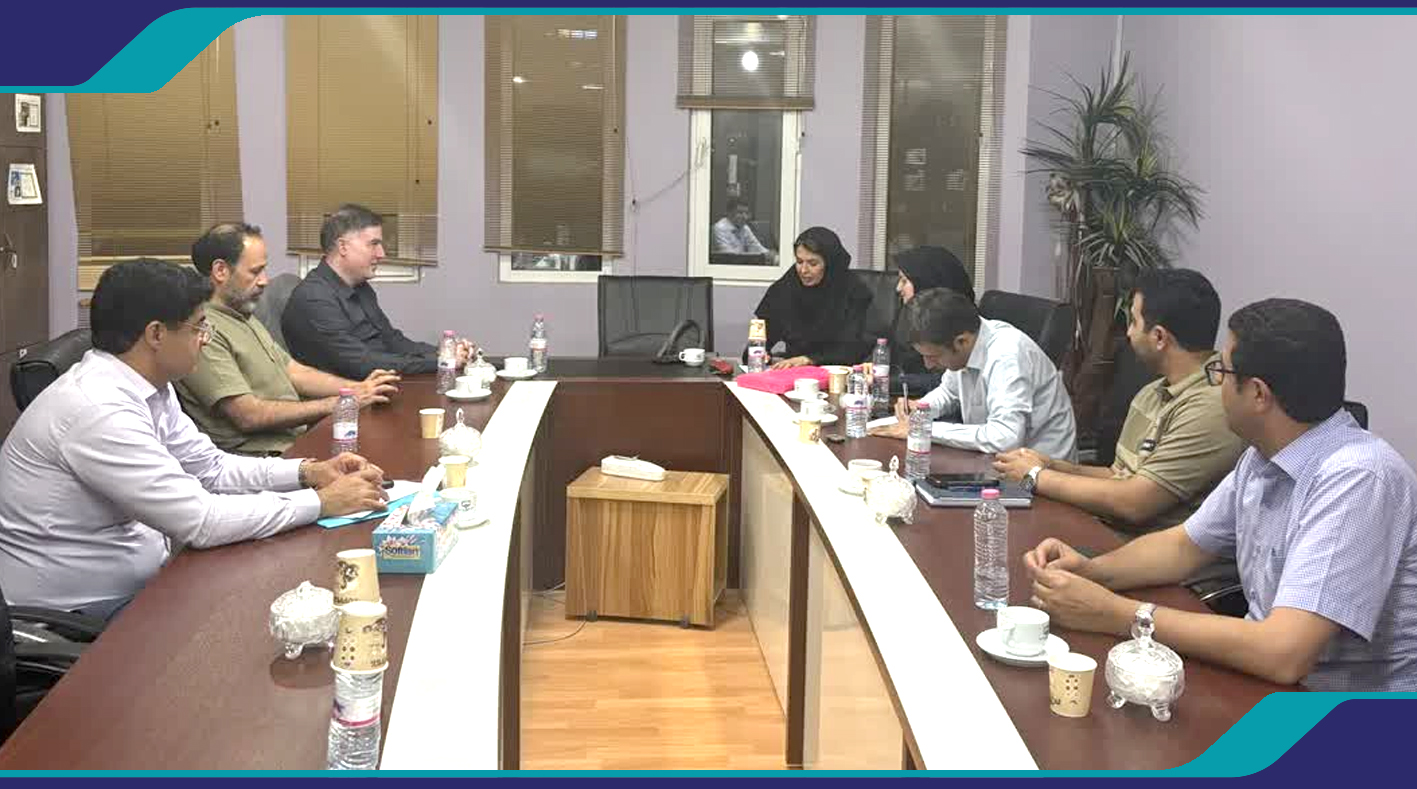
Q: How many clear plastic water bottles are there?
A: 9